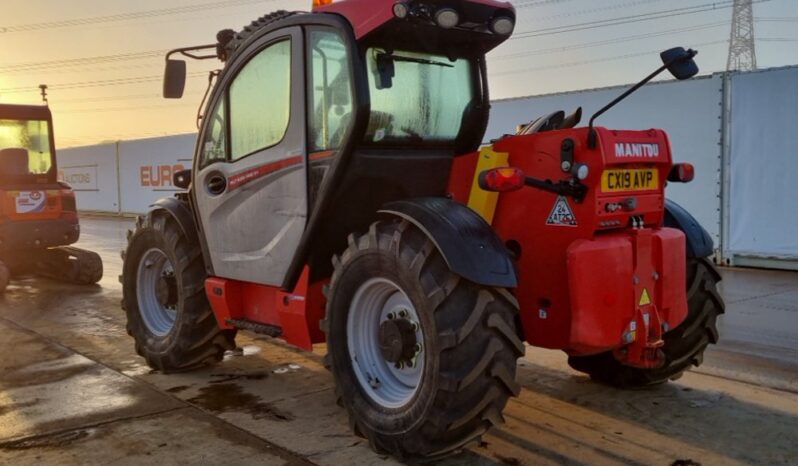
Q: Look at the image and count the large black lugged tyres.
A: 3